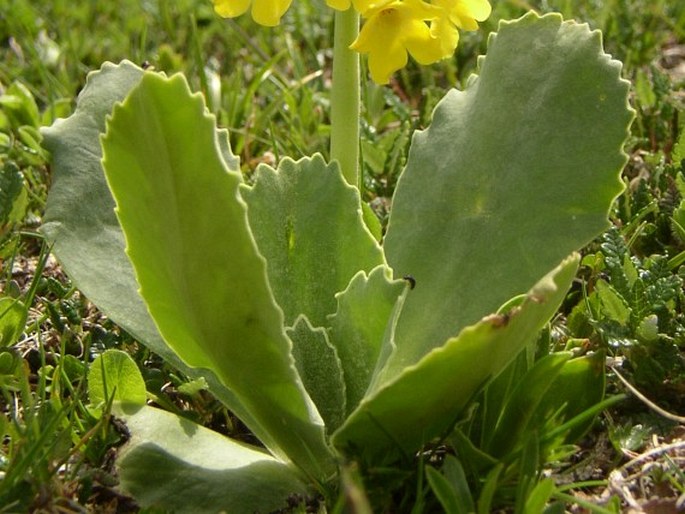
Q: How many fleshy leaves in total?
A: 8